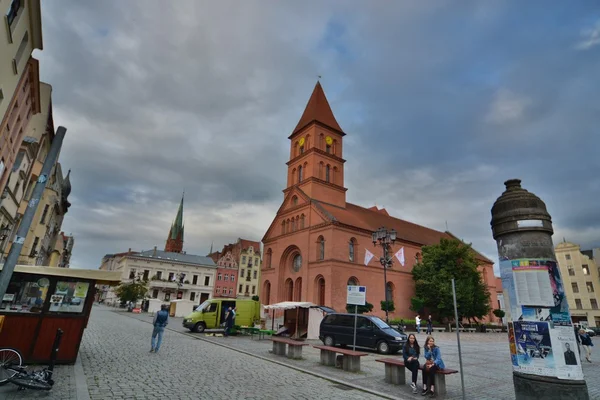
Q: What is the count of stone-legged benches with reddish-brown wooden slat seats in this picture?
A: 3